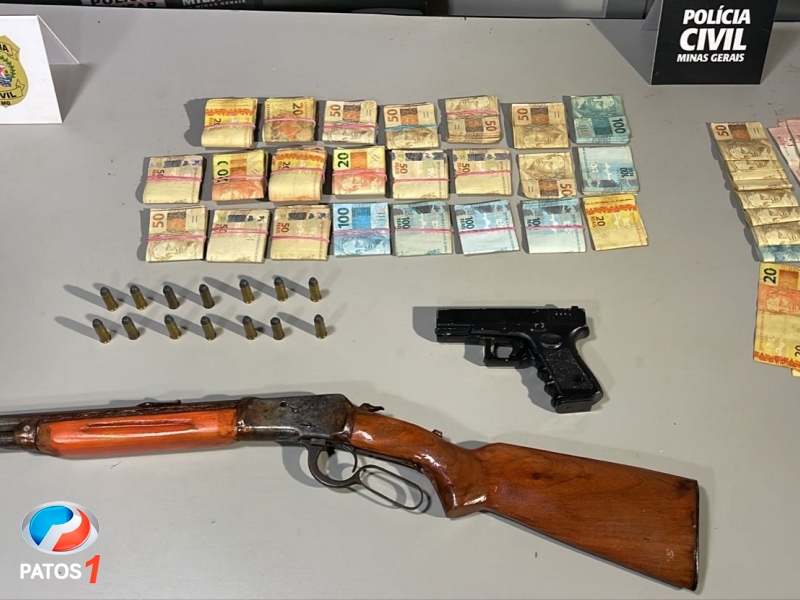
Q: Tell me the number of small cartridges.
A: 14